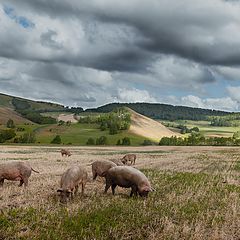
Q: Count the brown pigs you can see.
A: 6